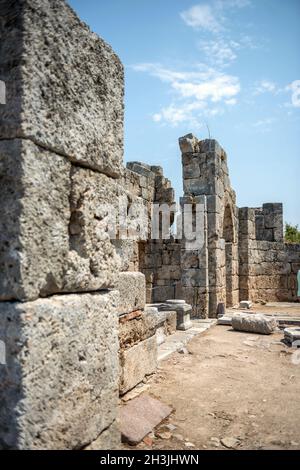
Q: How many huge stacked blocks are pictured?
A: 3